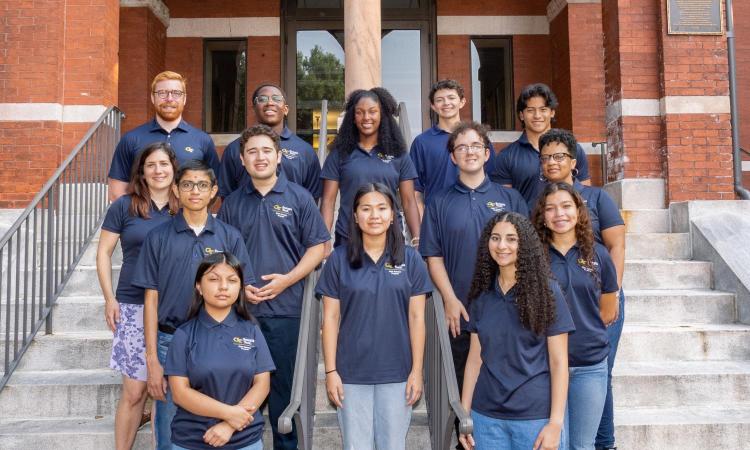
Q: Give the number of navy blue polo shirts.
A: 14